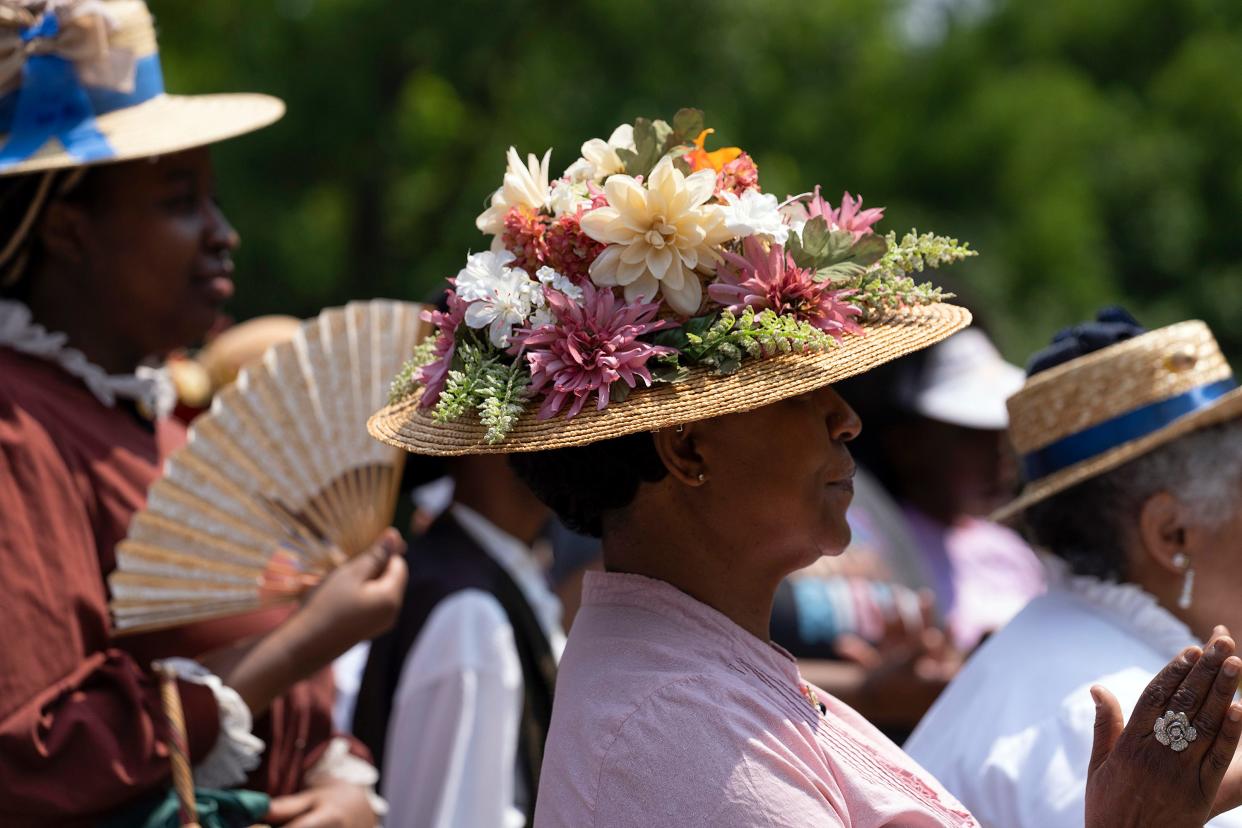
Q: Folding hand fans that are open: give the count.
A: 1